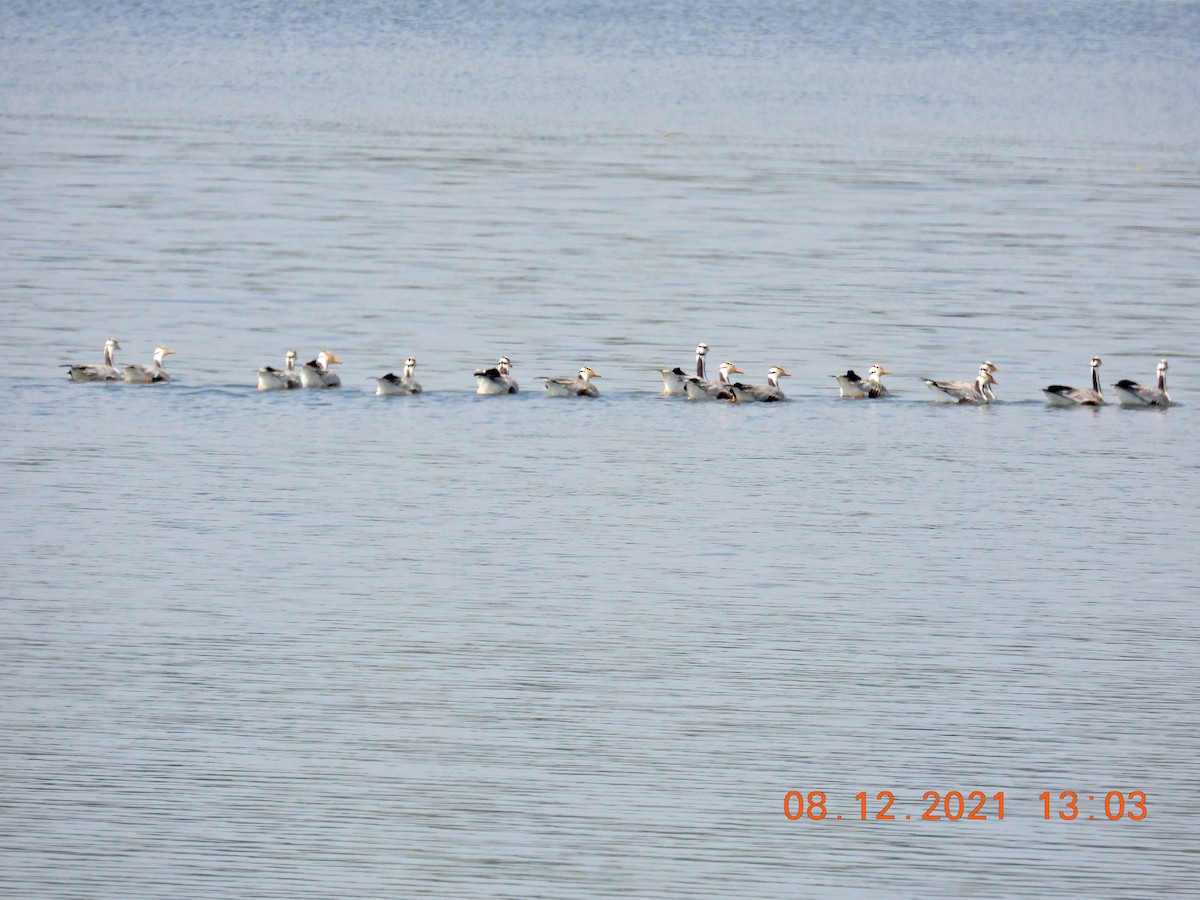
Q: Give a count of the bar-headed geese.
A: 15